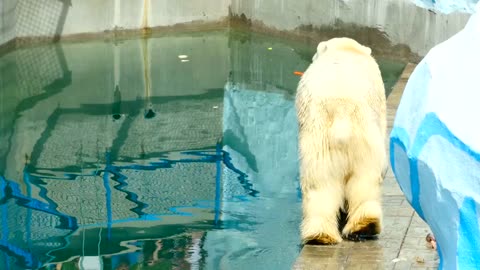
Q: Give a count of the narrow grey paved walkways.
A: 1